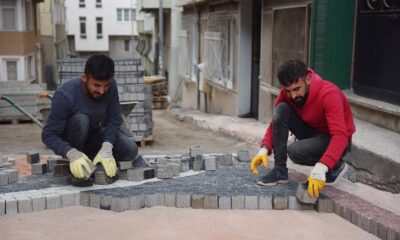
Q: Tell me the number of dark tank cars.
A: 0